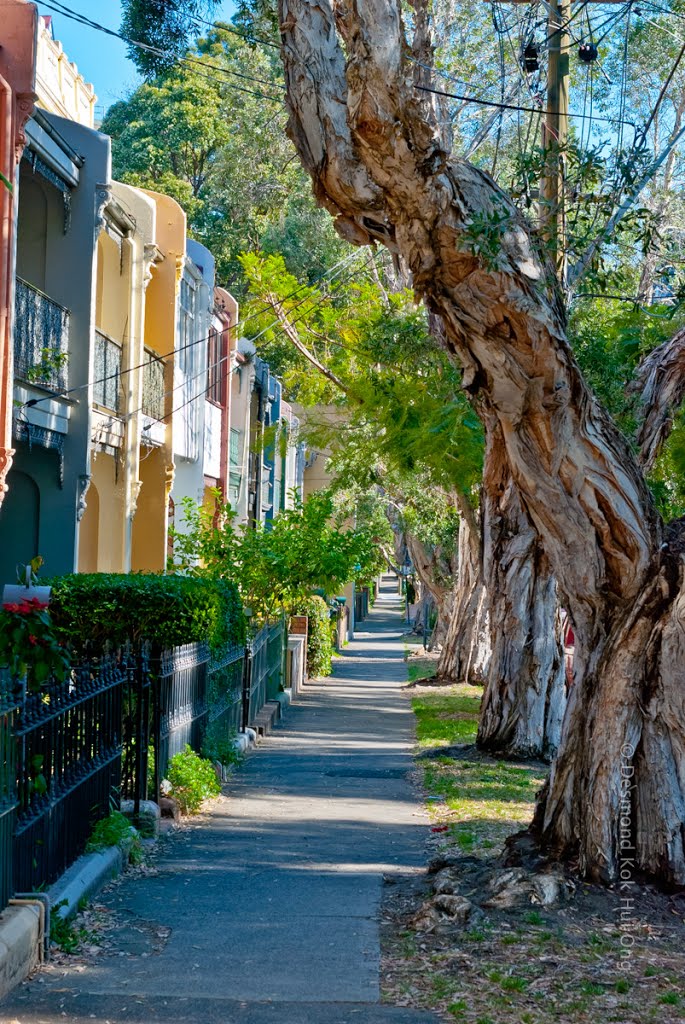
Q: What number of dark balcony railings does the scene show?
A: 3